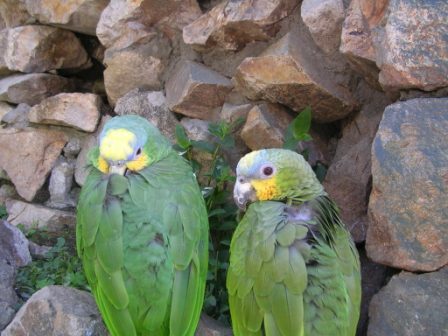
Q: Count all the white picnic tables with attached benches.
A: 0